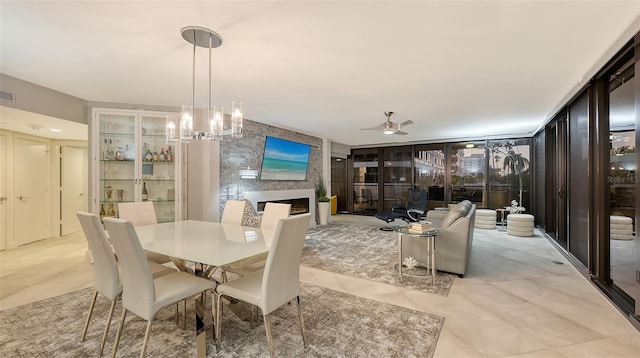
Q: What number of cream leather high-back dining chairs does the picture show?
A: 6